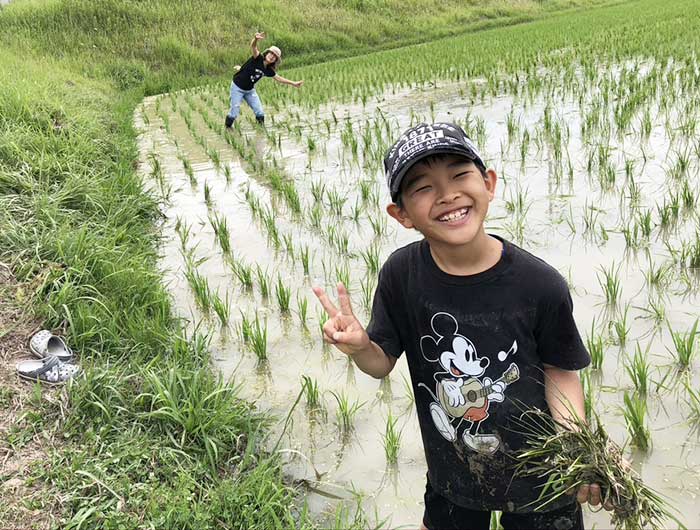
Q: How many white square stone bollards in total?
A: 0